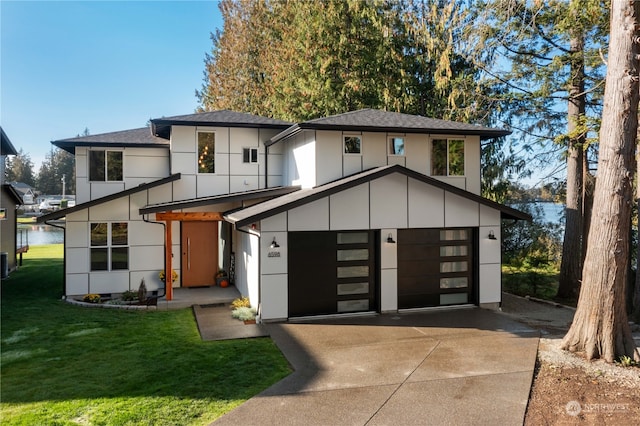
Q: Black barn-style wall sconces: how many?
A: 3